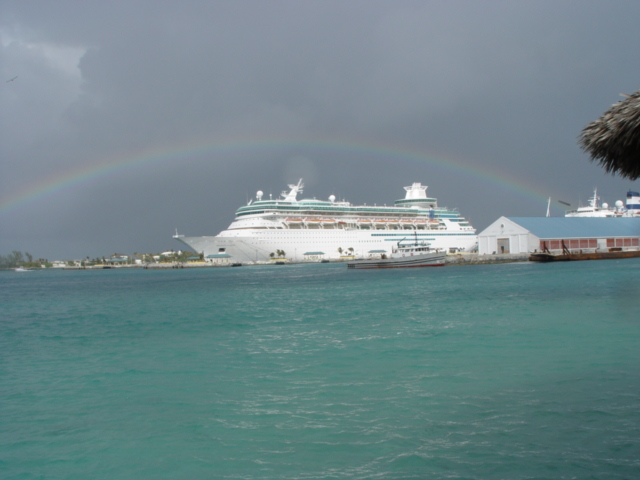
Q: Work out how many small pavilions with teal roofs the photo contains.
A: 5